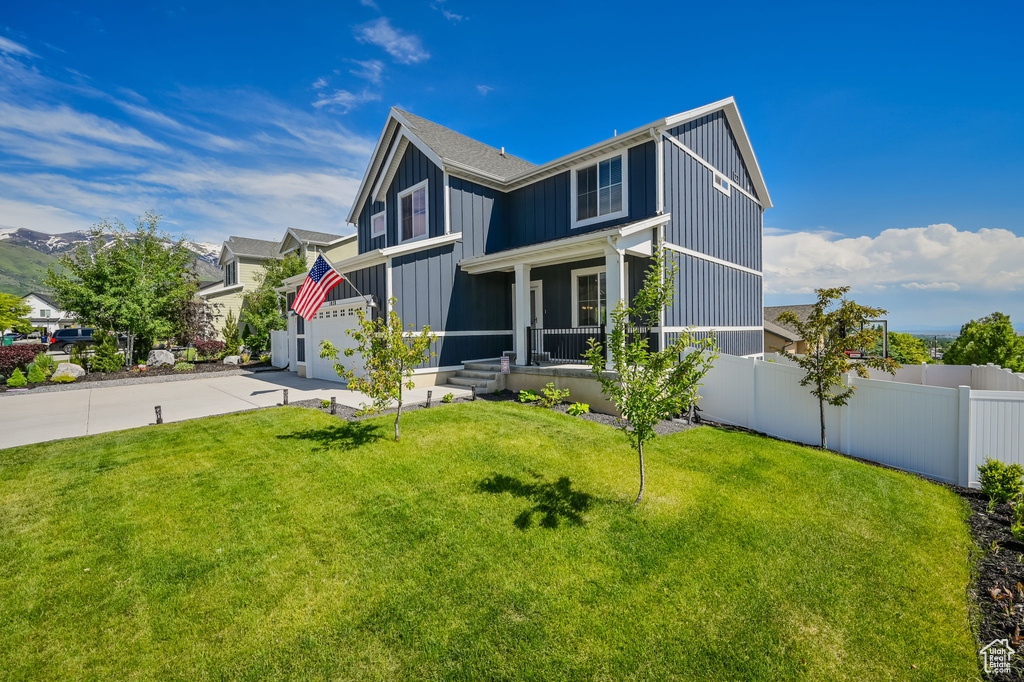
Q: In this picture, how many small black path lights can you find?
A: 5